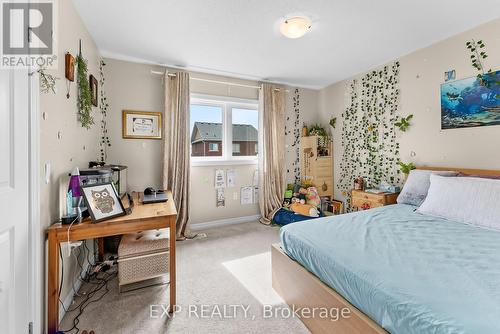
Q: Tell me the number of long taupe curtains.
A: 2